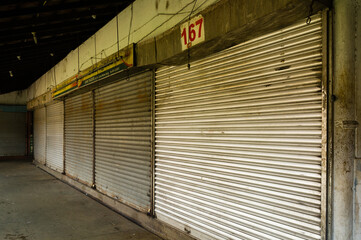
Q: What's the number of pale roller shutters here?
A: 5